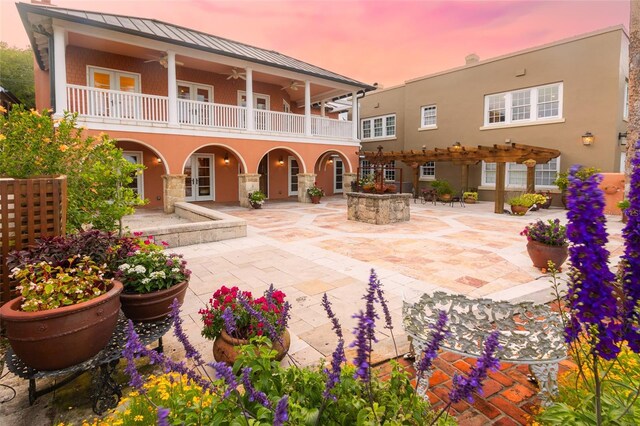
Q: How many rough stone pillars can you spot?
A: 4